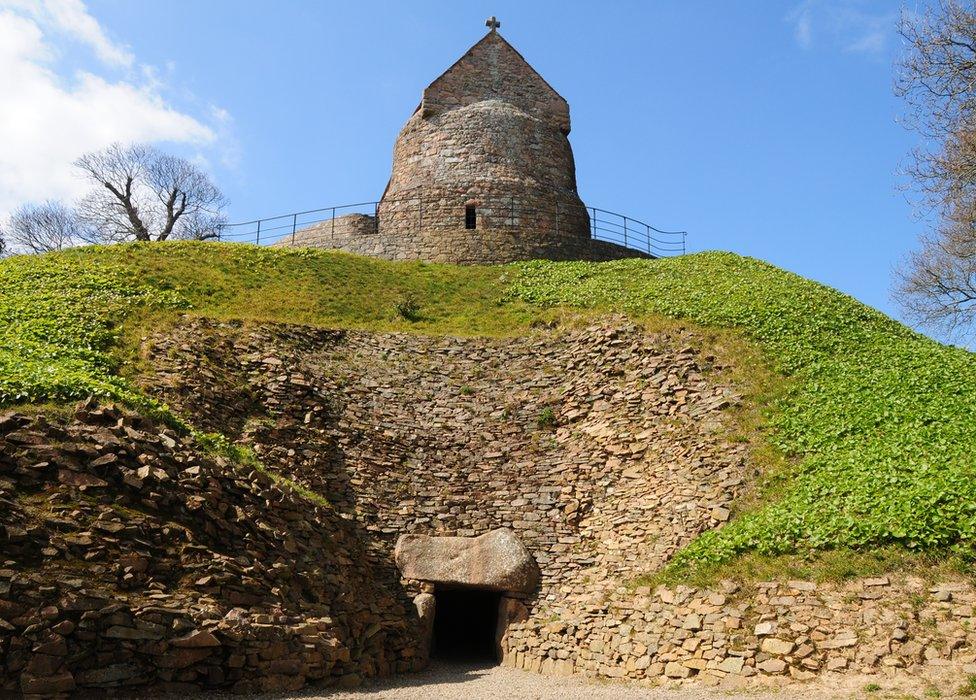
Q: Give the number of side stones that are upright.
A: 2